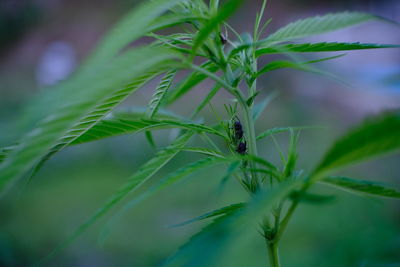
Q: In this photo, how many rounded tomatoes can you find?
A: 0